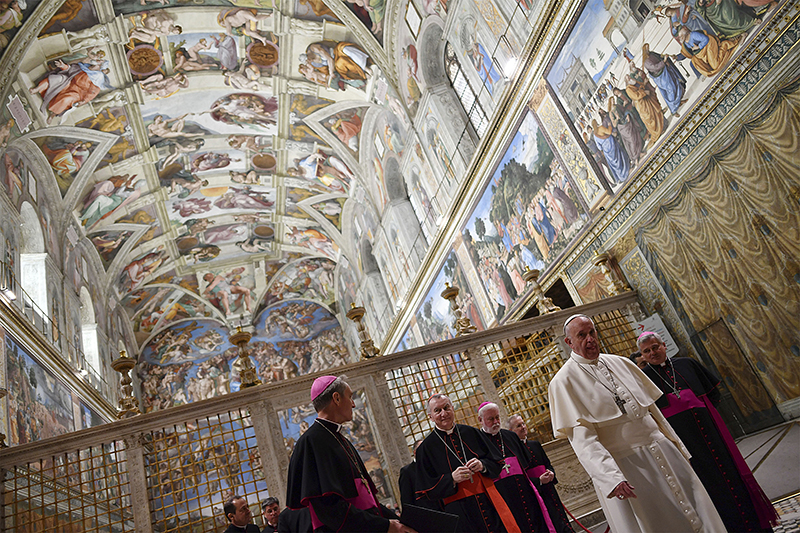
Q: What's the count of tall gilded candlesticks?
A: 6